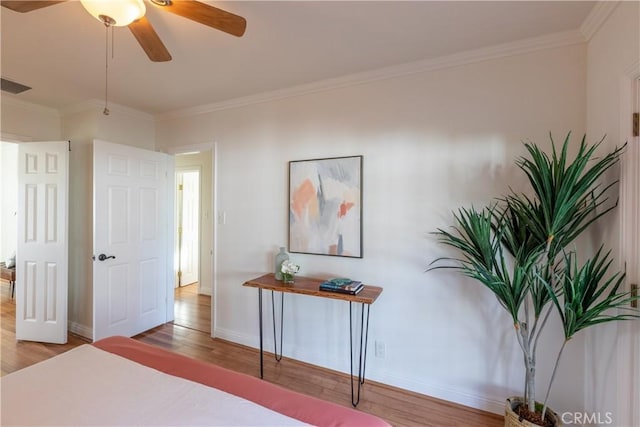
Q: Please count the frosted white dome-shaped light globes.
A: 1